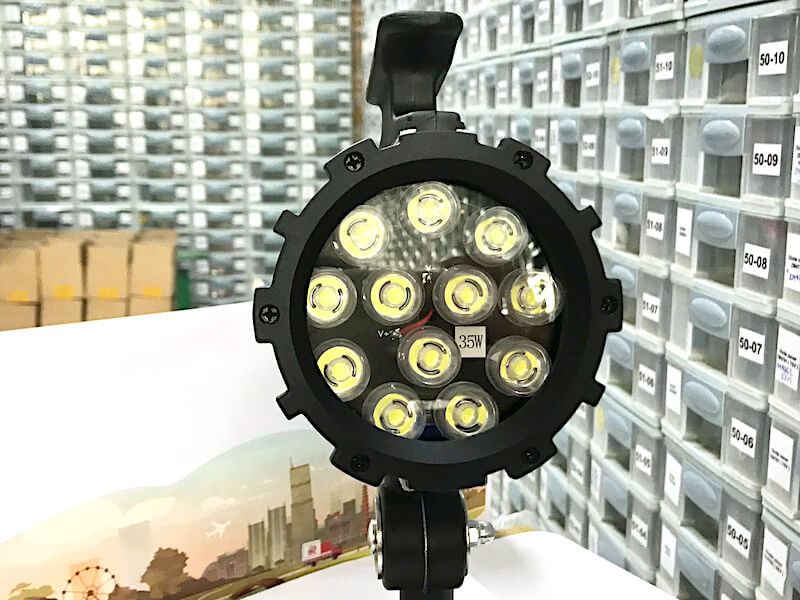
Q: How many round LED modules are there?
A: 12